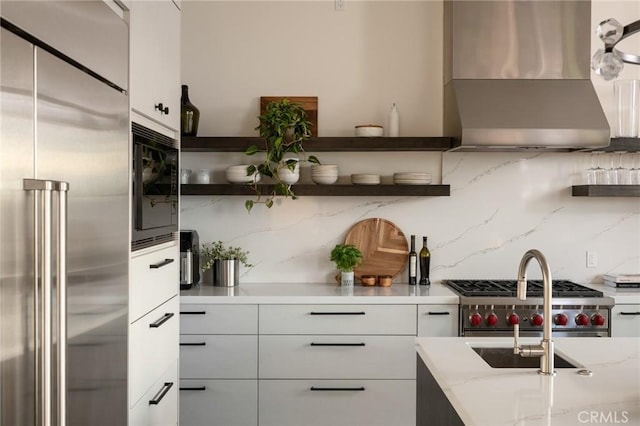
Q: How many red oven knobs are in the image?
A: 7